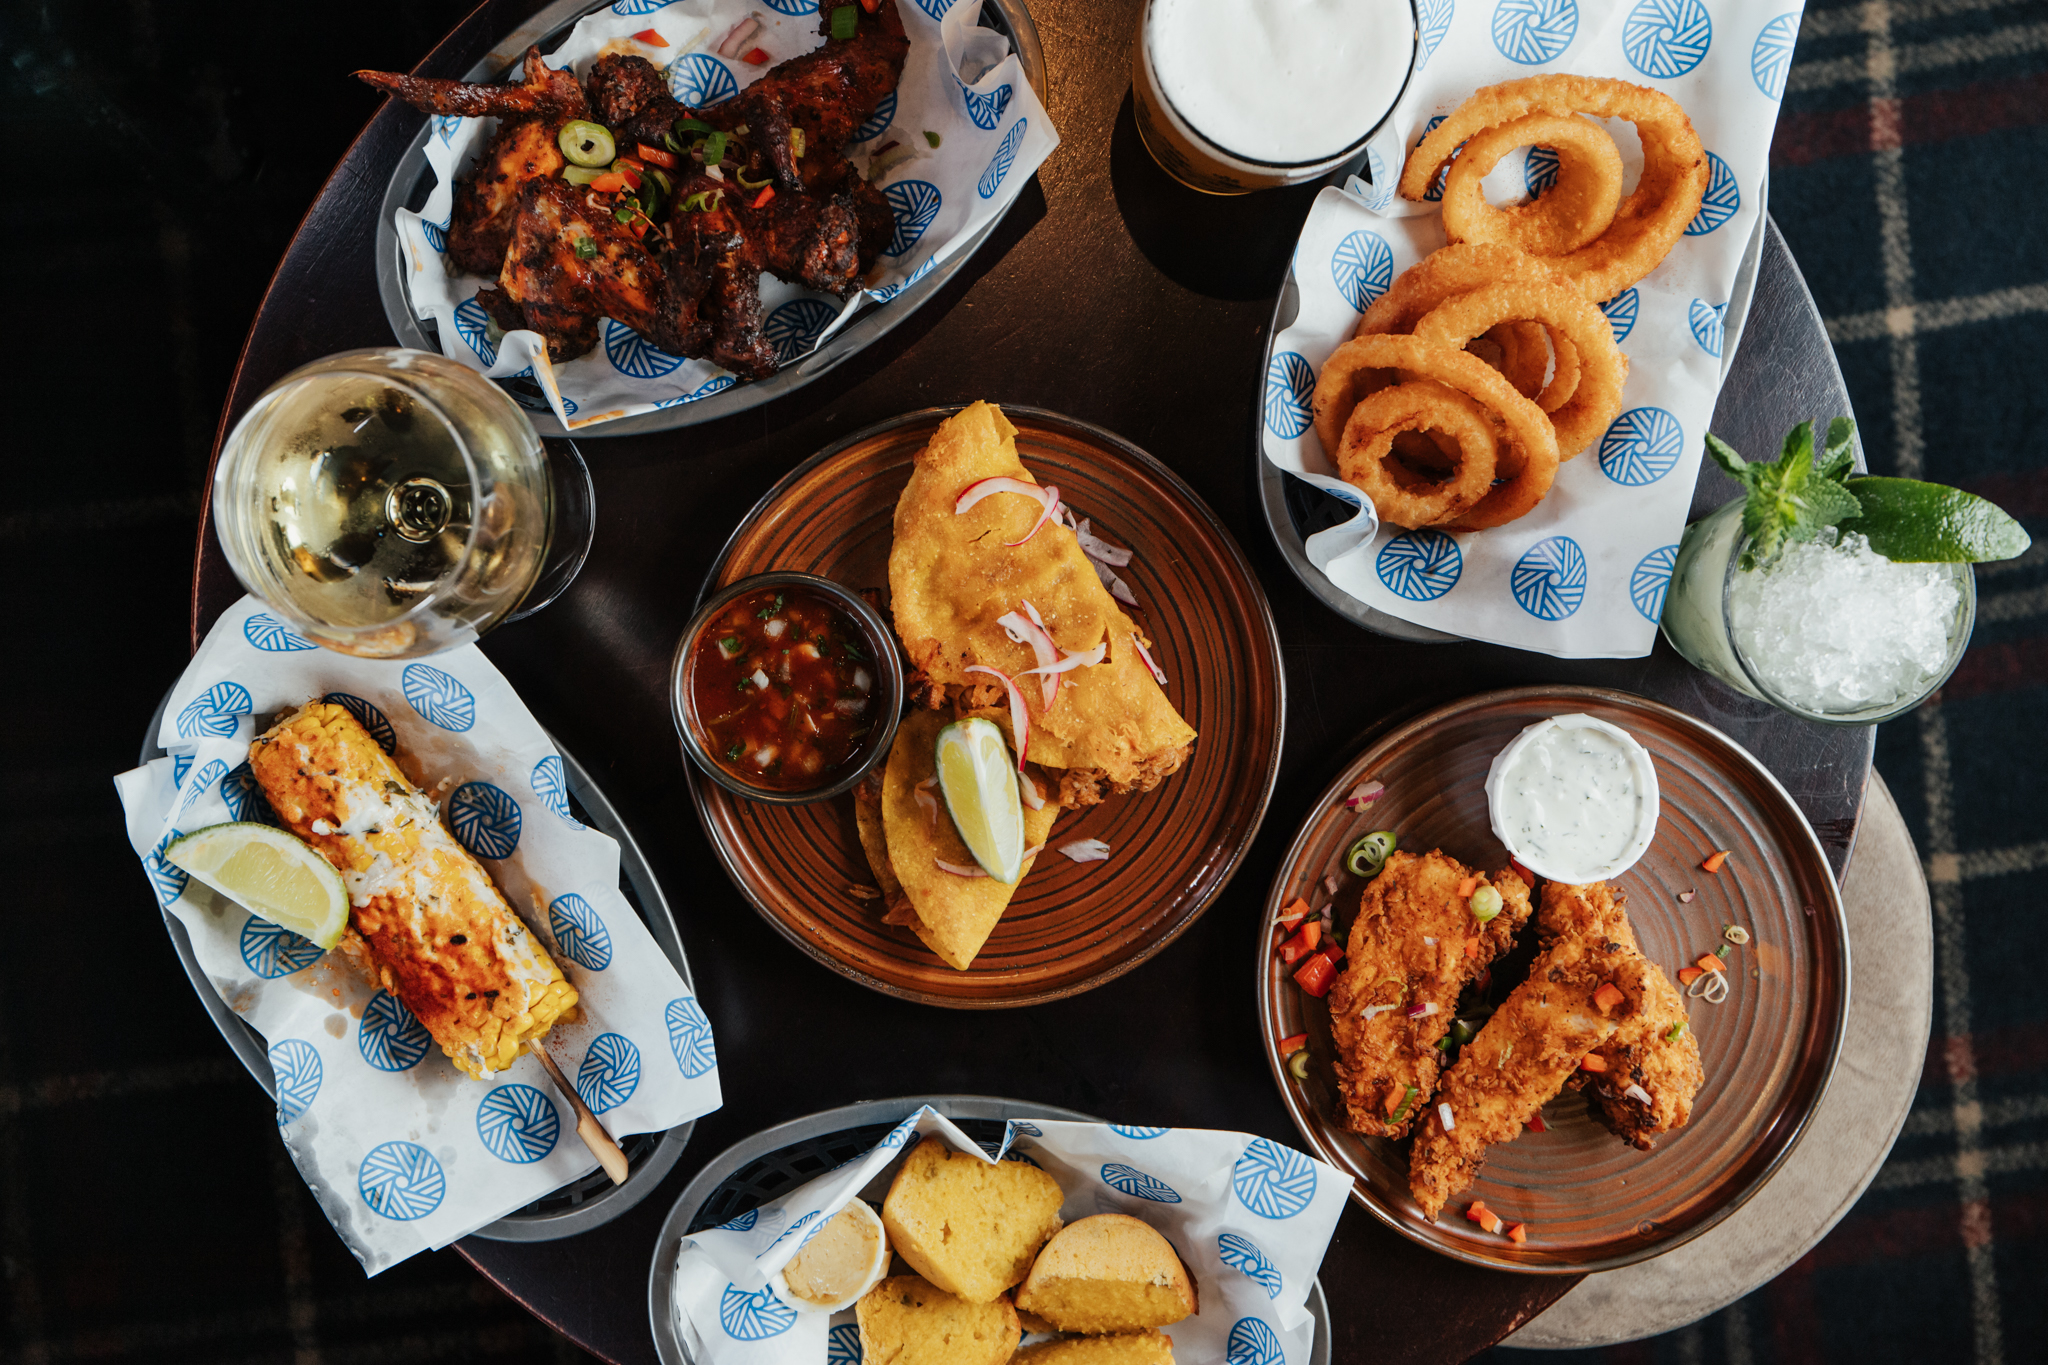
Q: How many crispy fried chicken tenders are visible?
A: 3